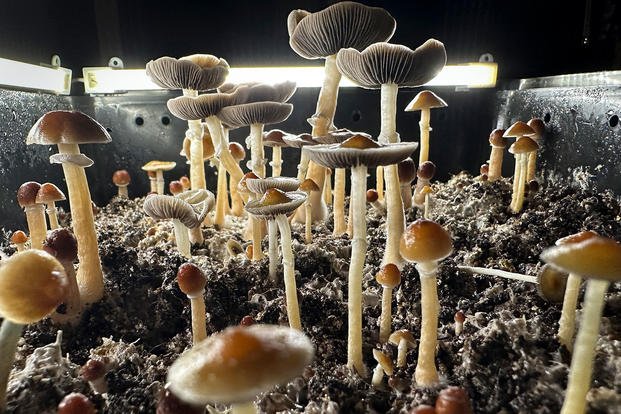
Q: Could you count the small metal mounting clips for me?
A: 3